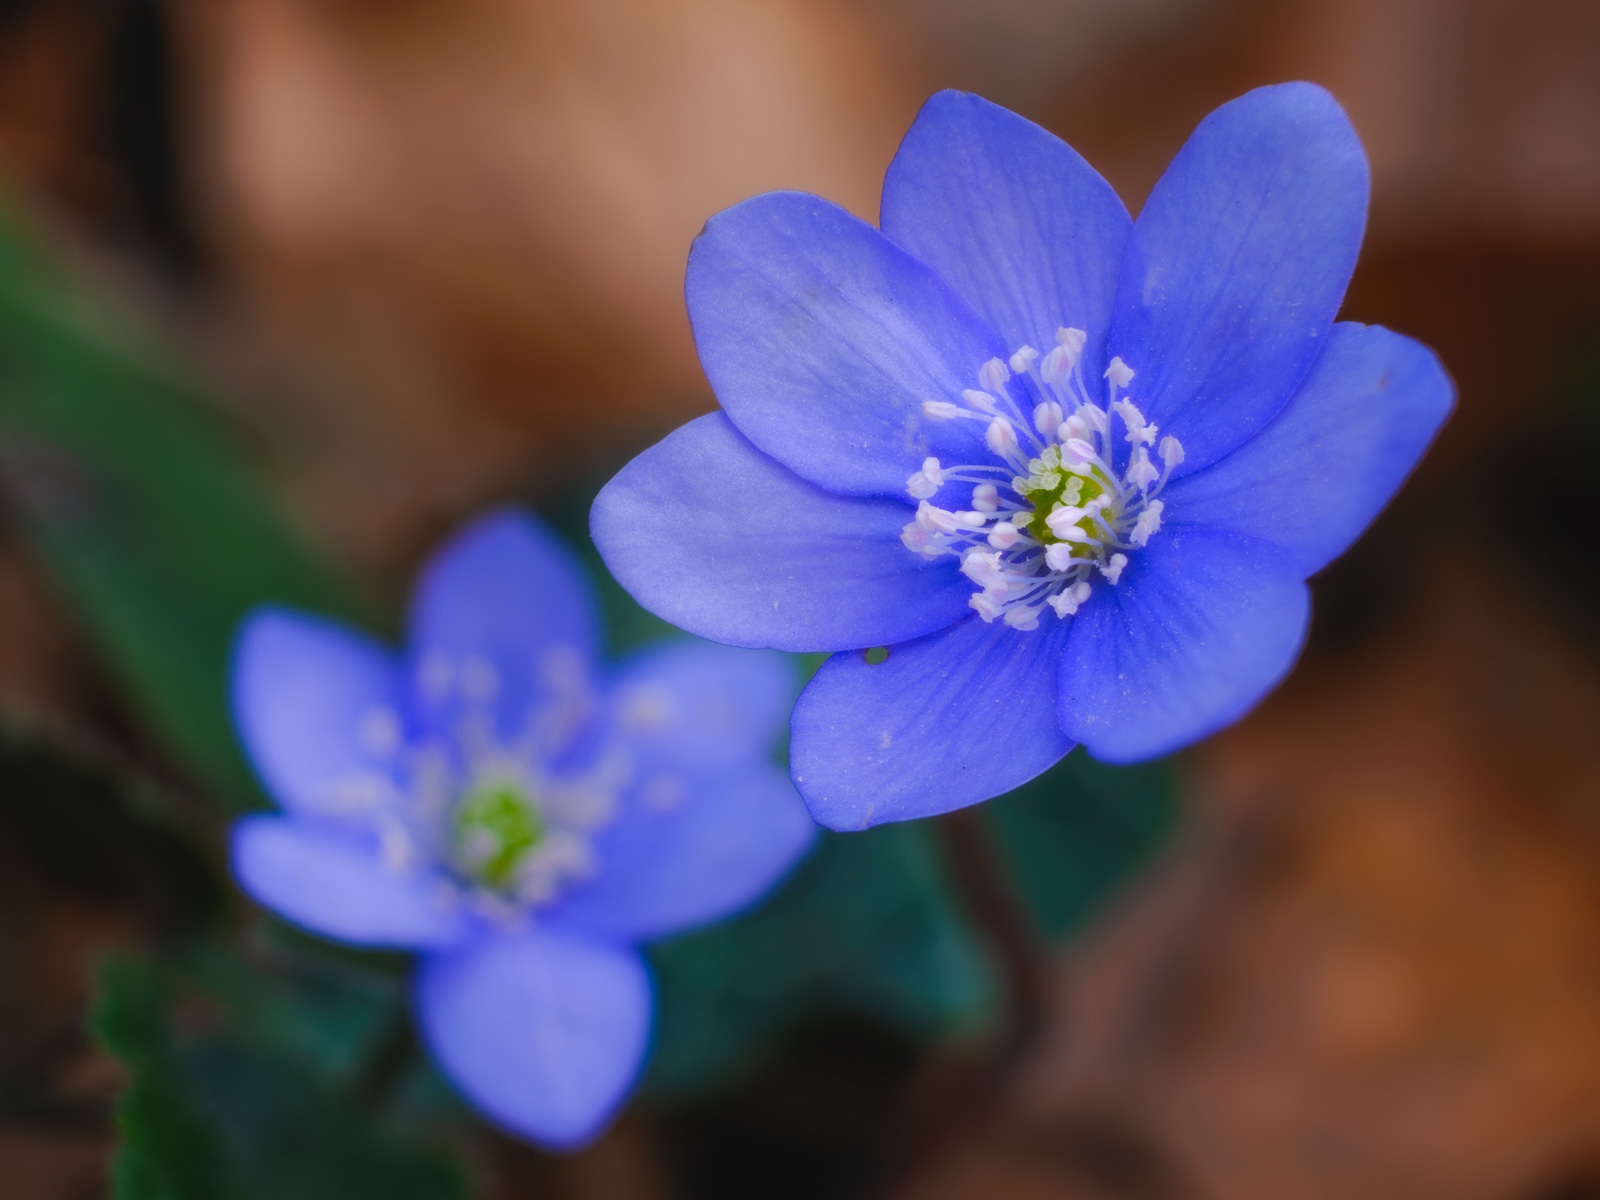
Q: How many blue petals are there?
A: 13